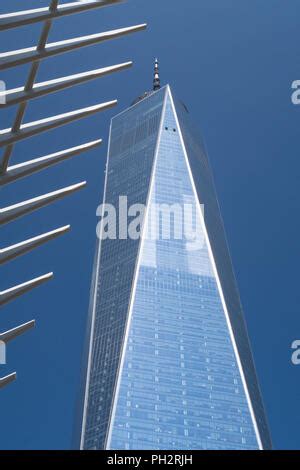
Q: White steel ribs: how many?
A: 10